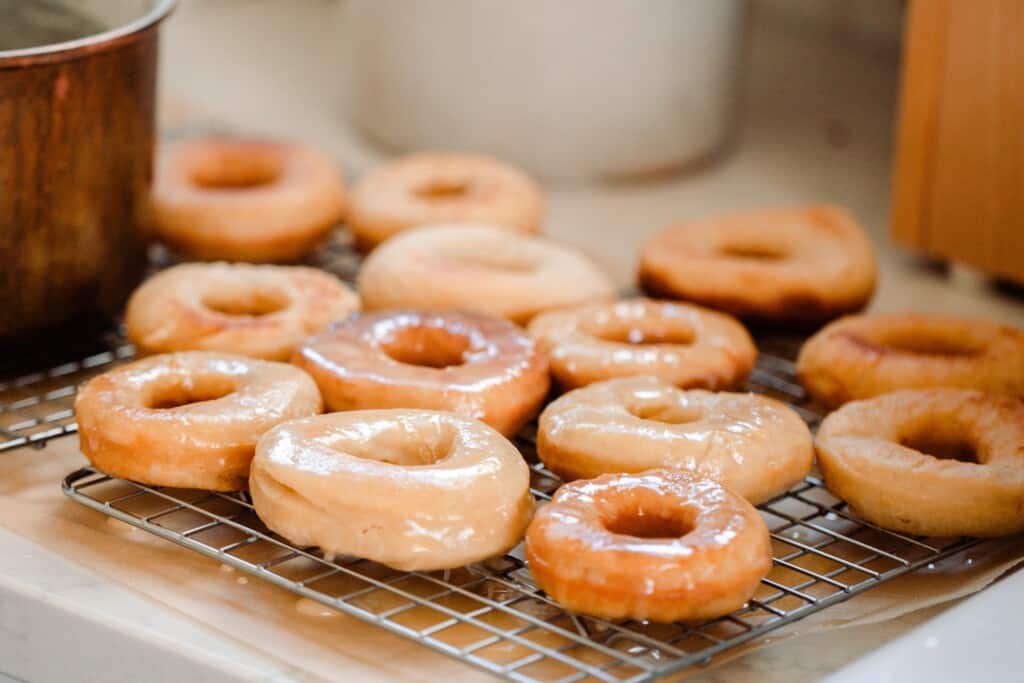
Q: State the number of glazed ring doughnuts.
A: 6